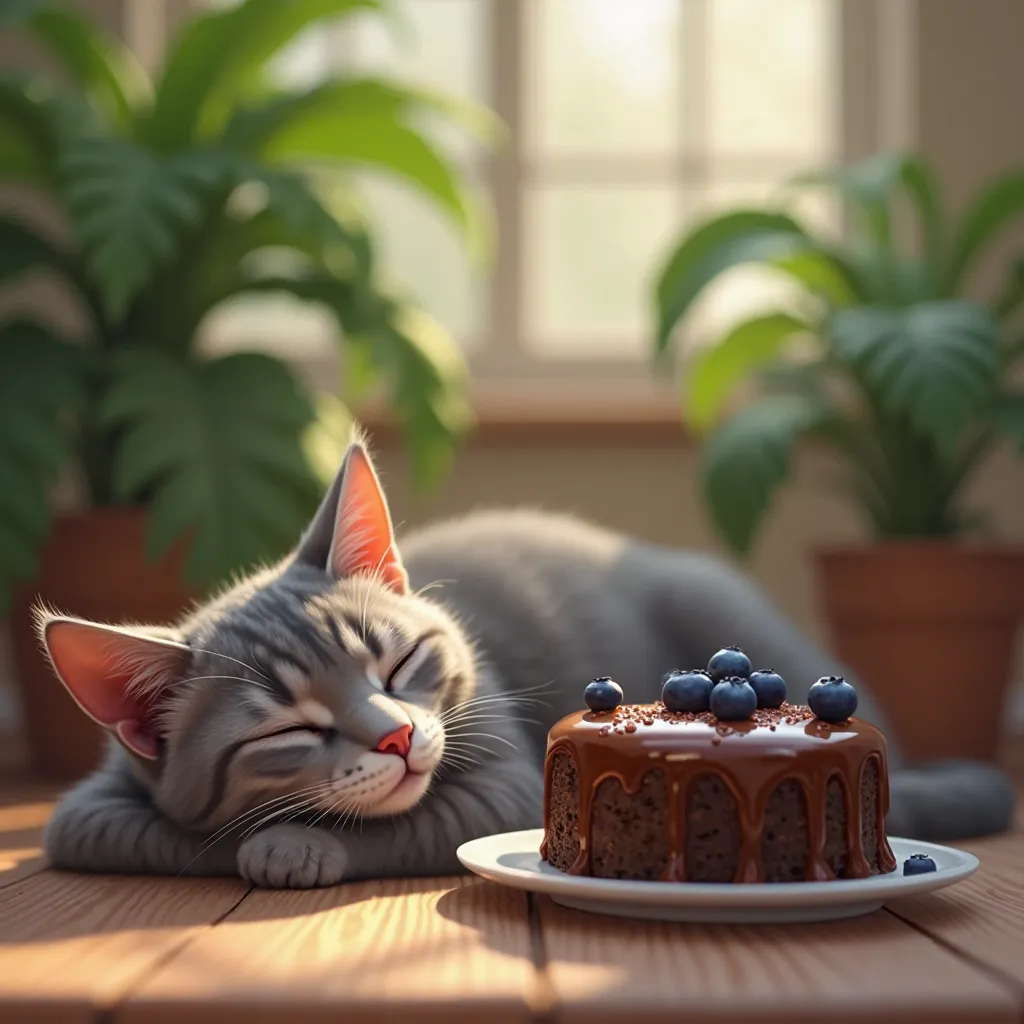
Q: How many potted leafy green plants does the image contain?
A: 2